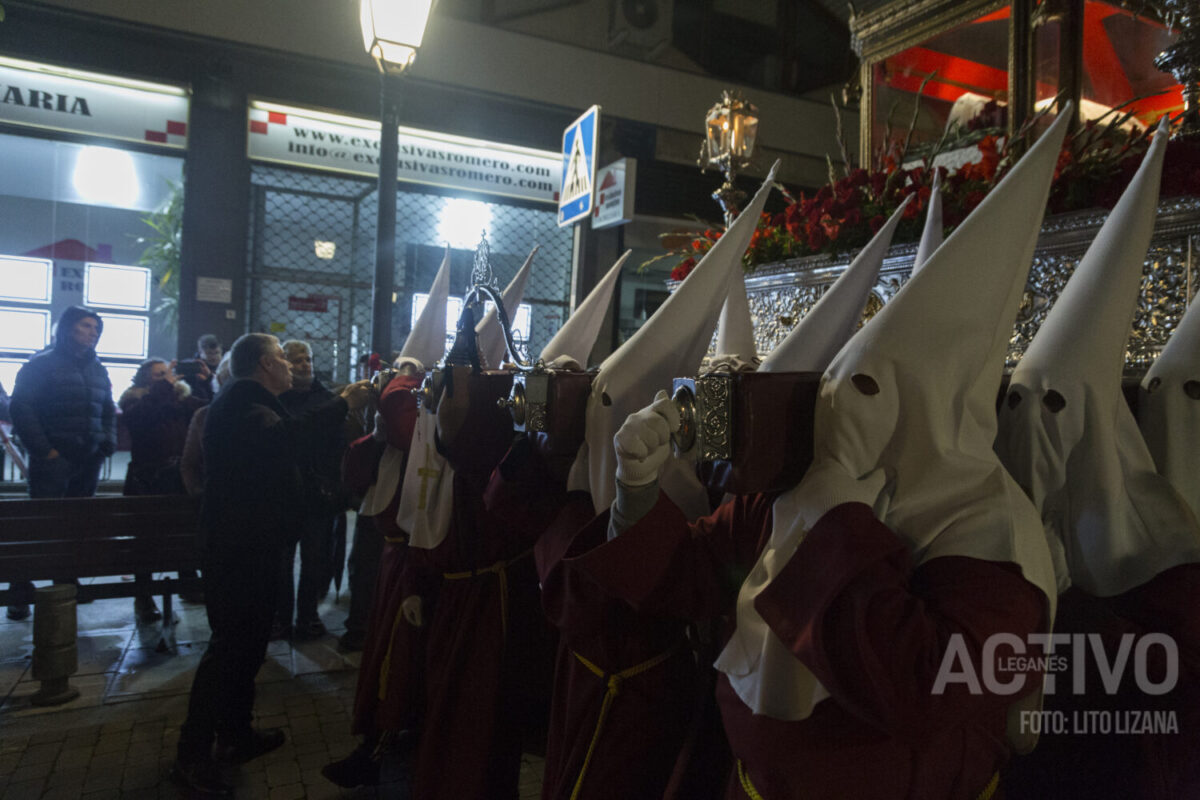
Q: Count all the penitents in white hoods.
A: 10